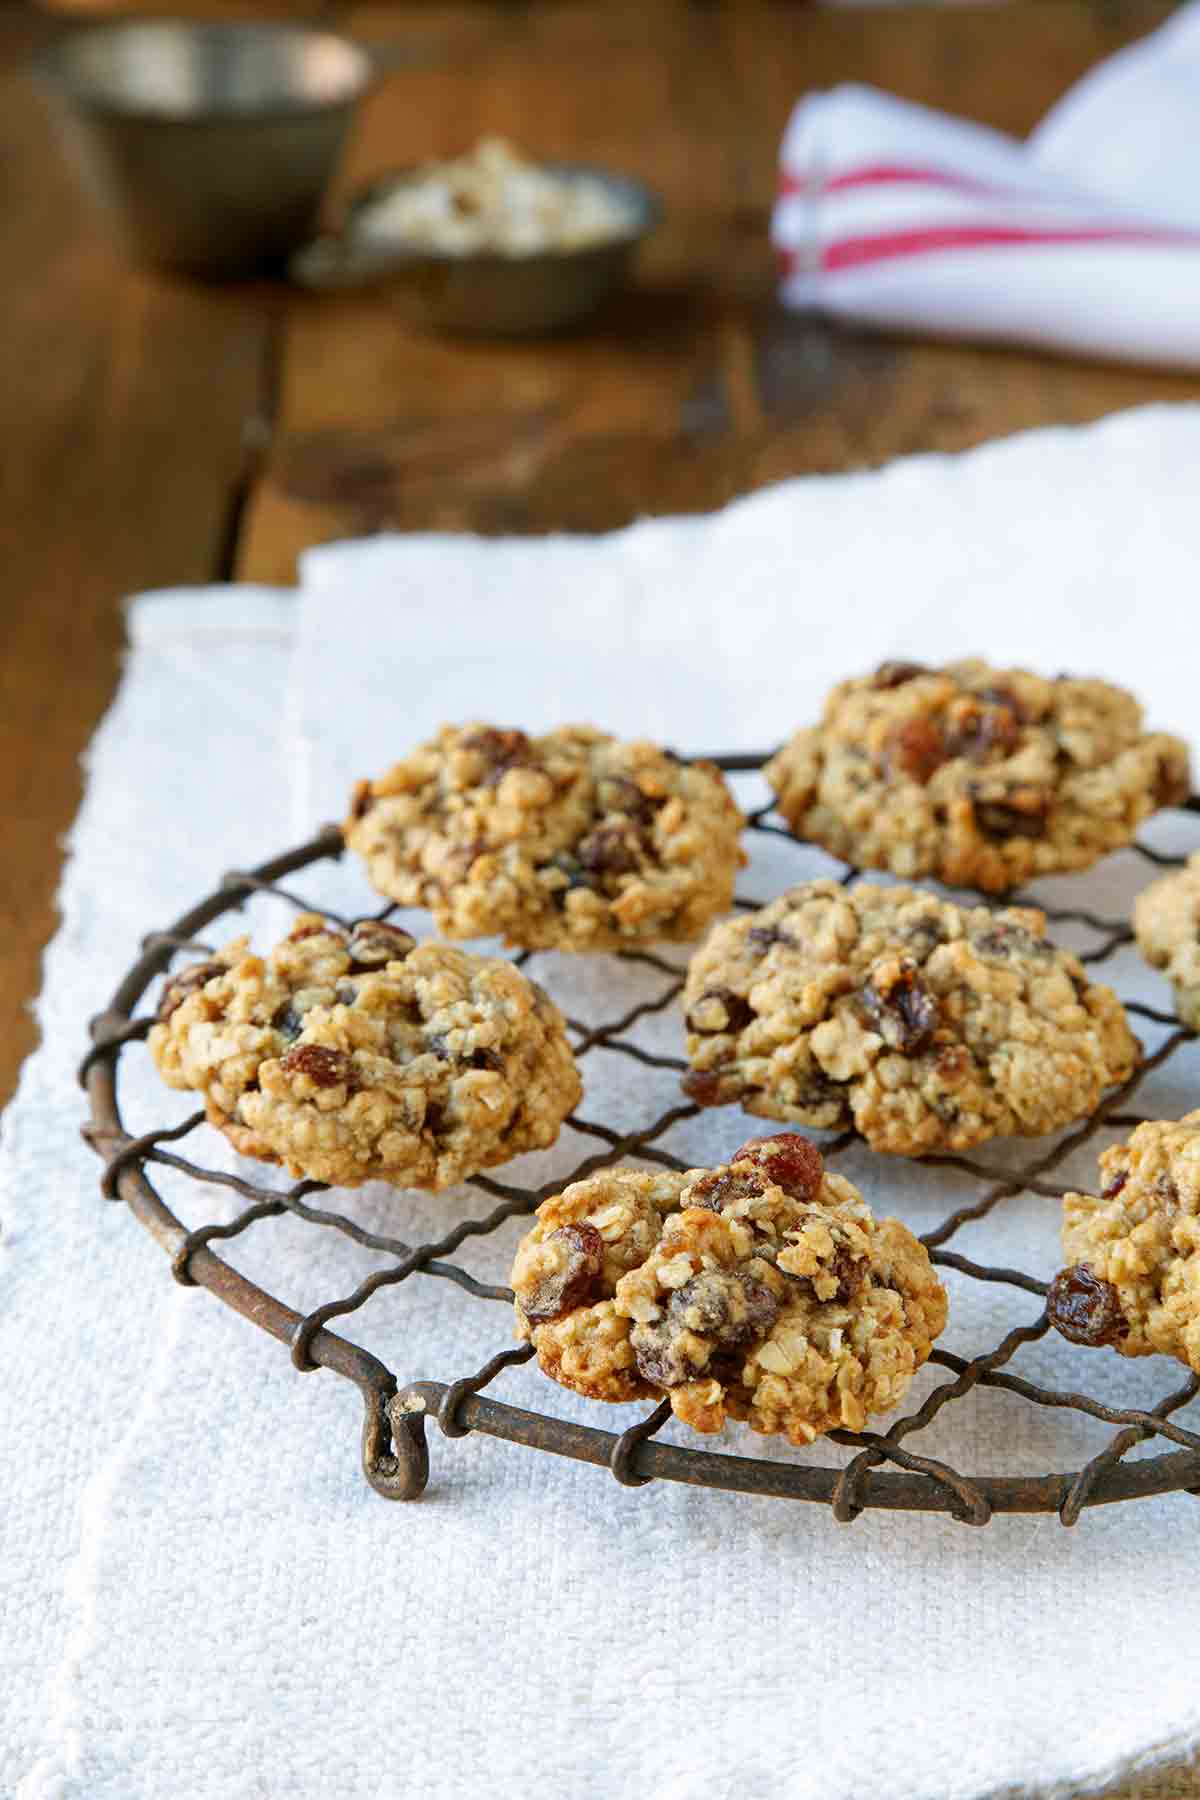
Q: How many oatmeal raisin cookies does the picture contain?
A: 7